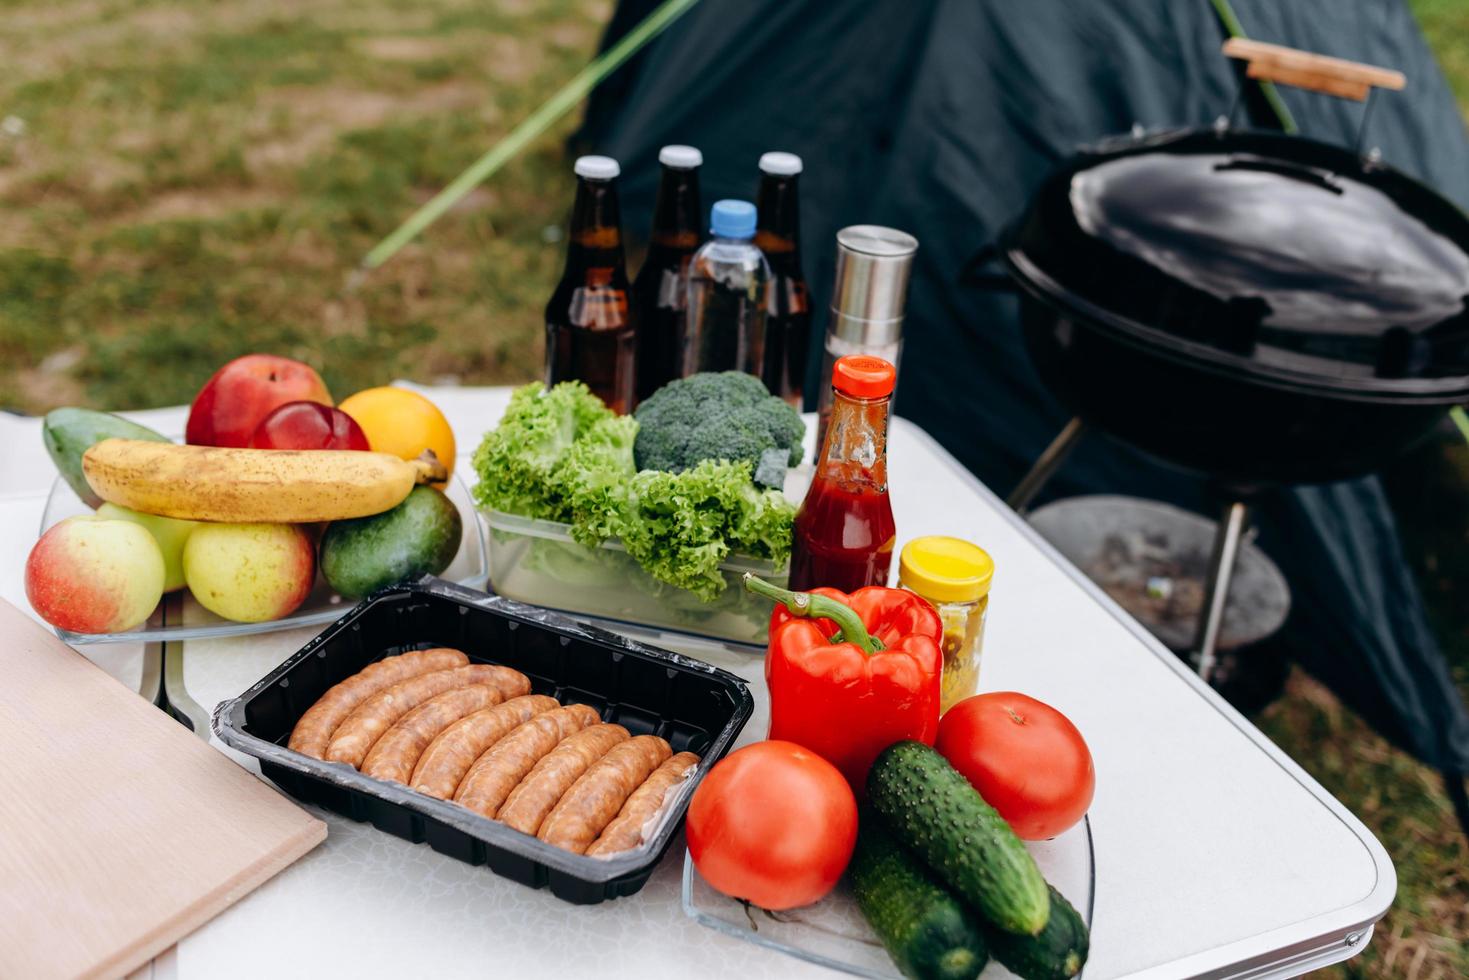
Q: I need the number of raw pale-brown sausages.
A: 8